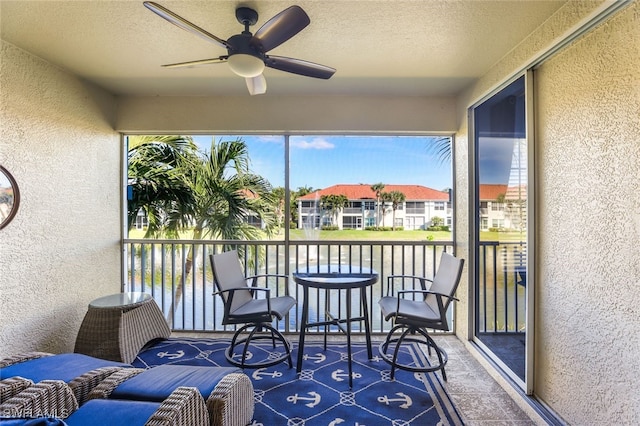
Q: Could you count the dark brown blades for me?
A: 2